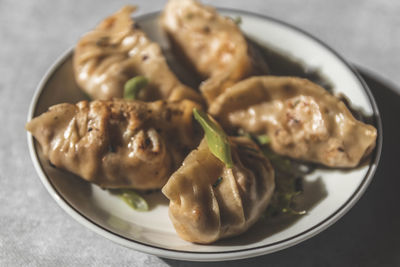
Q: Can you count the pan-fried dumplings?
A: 5